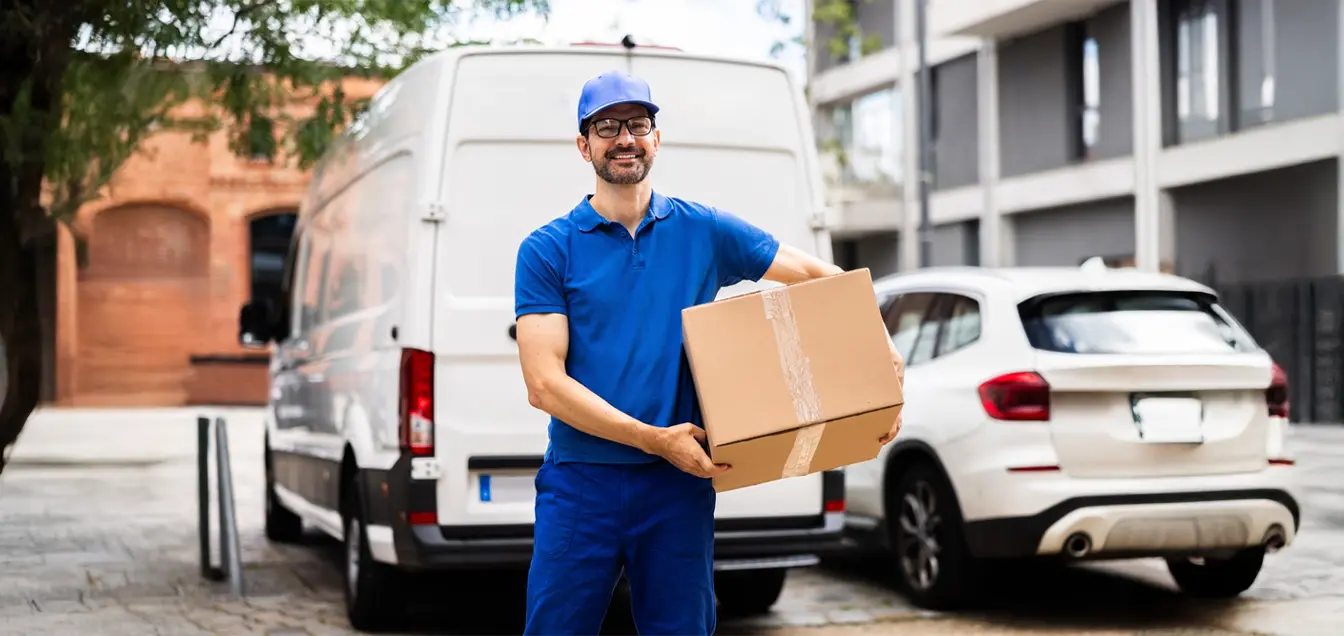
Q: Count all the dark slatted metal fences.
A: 1